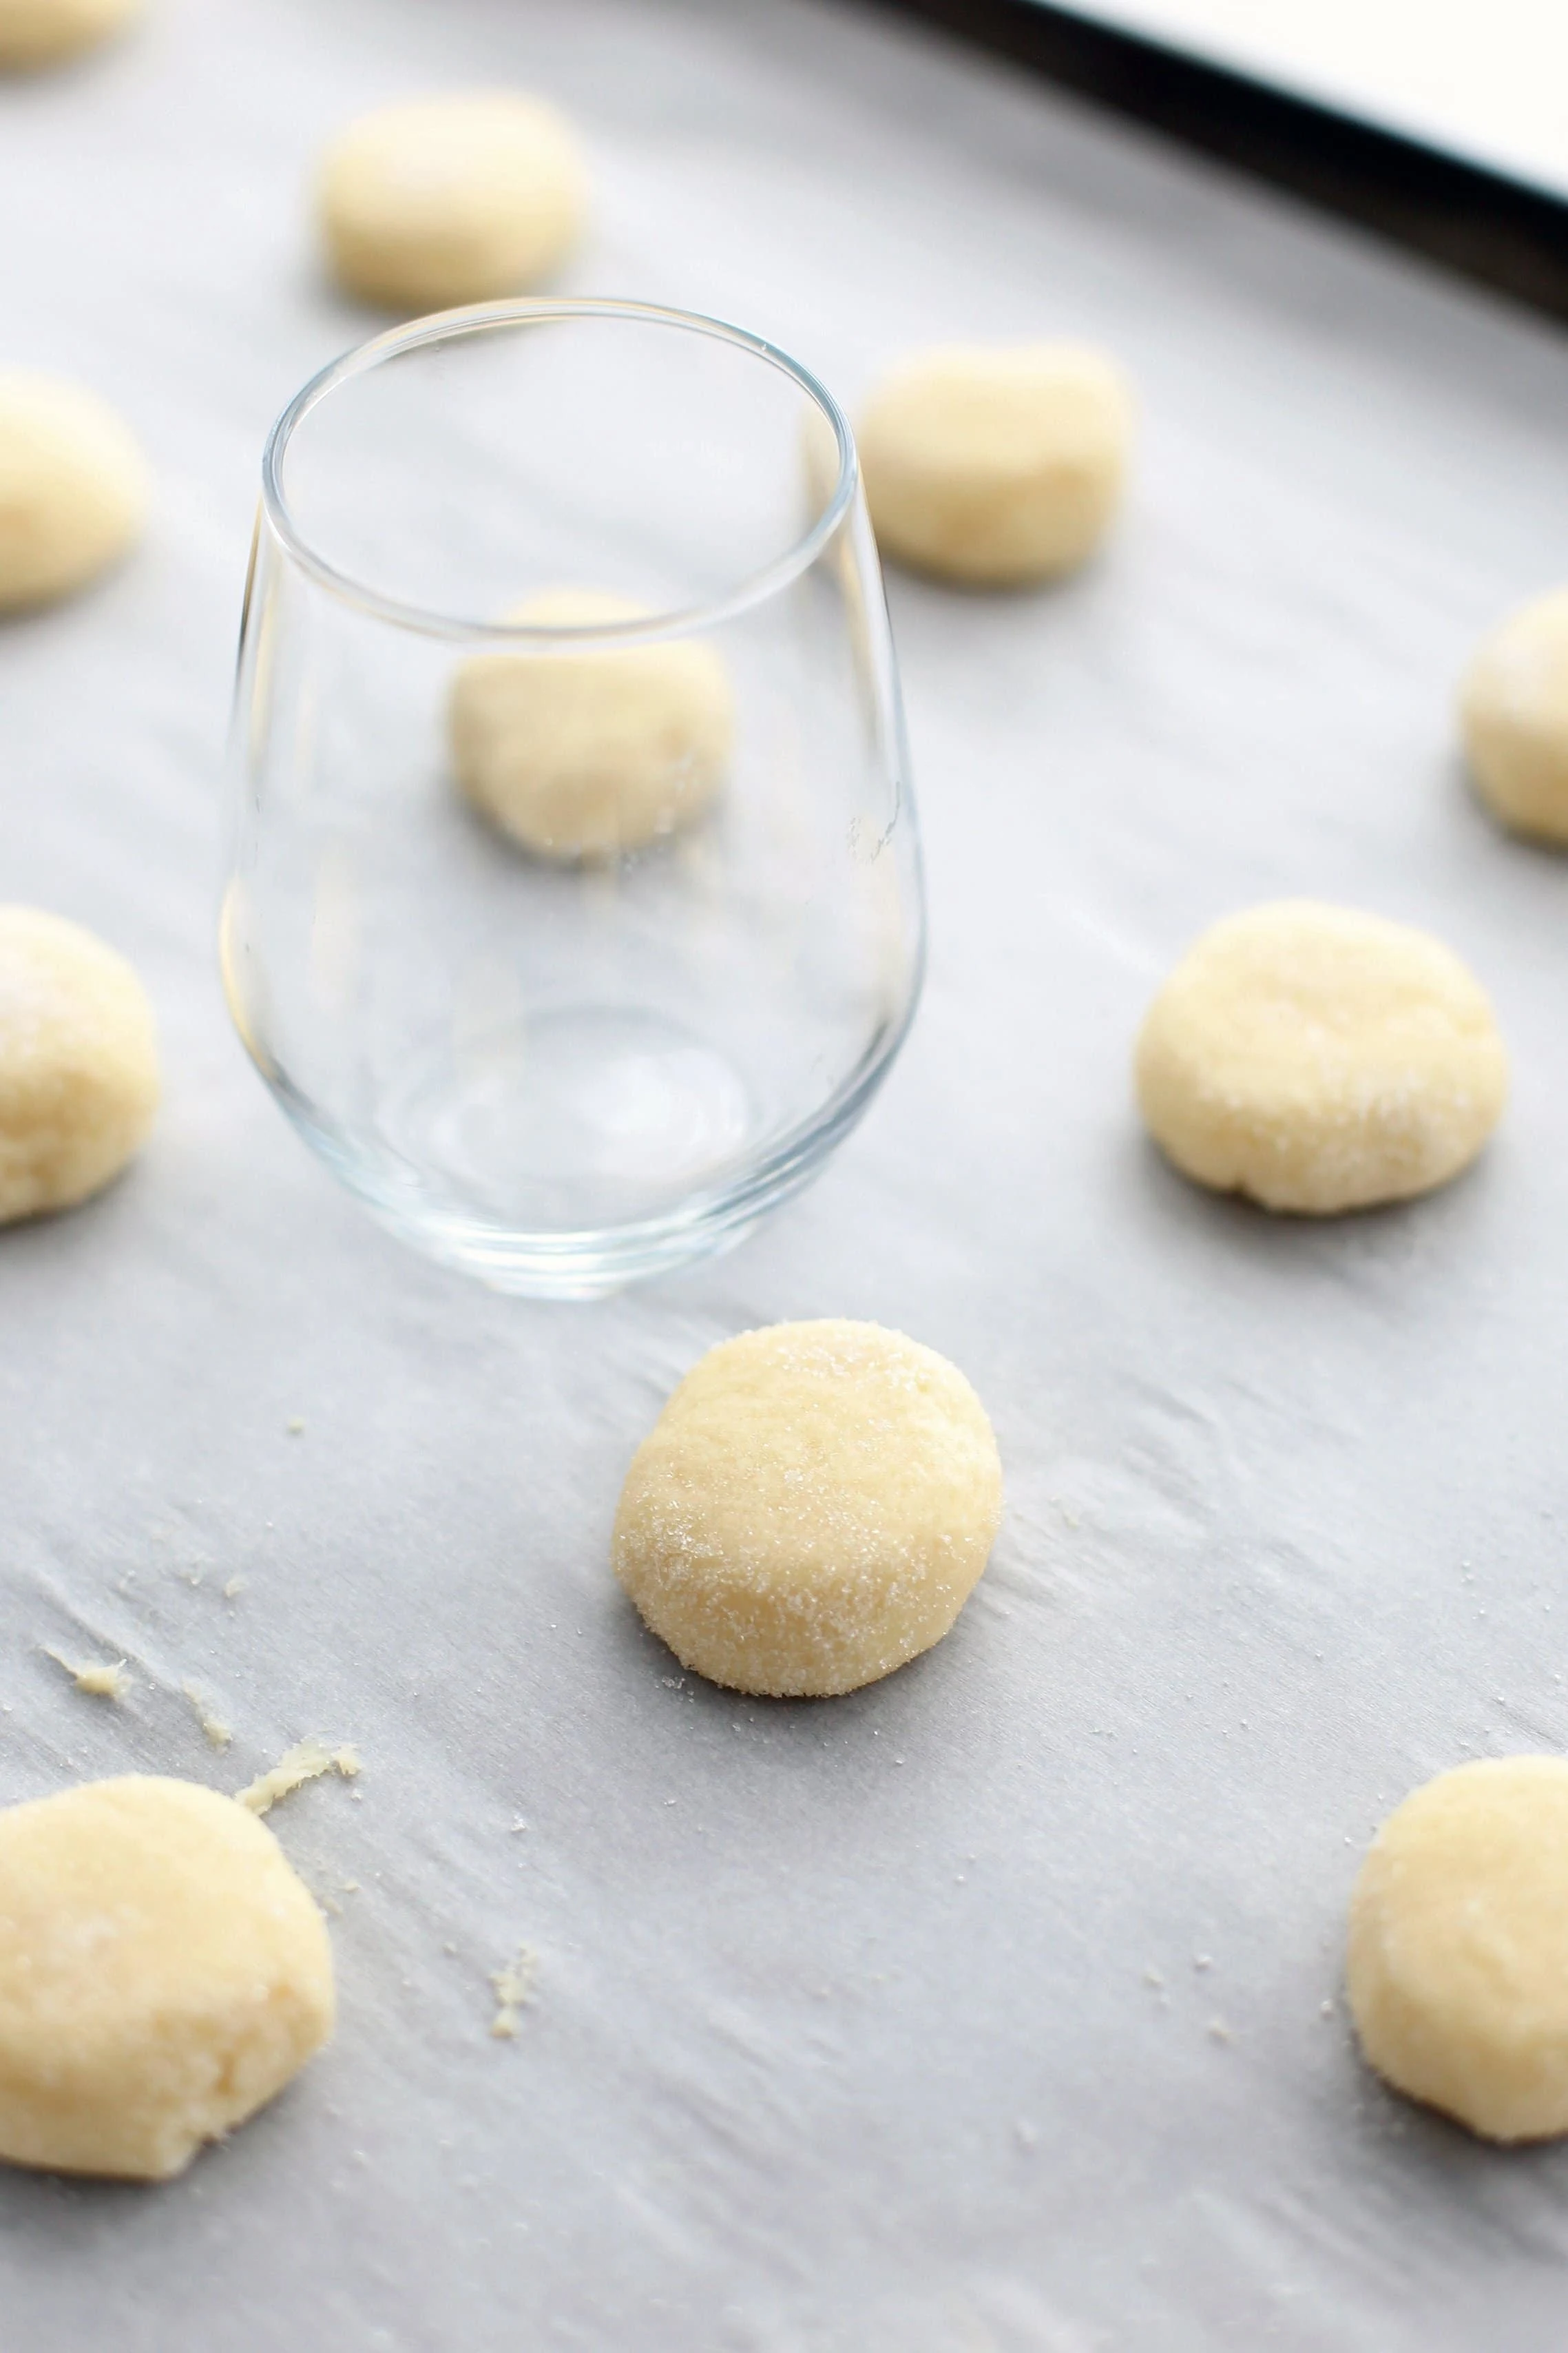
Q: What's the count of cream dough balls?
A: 11